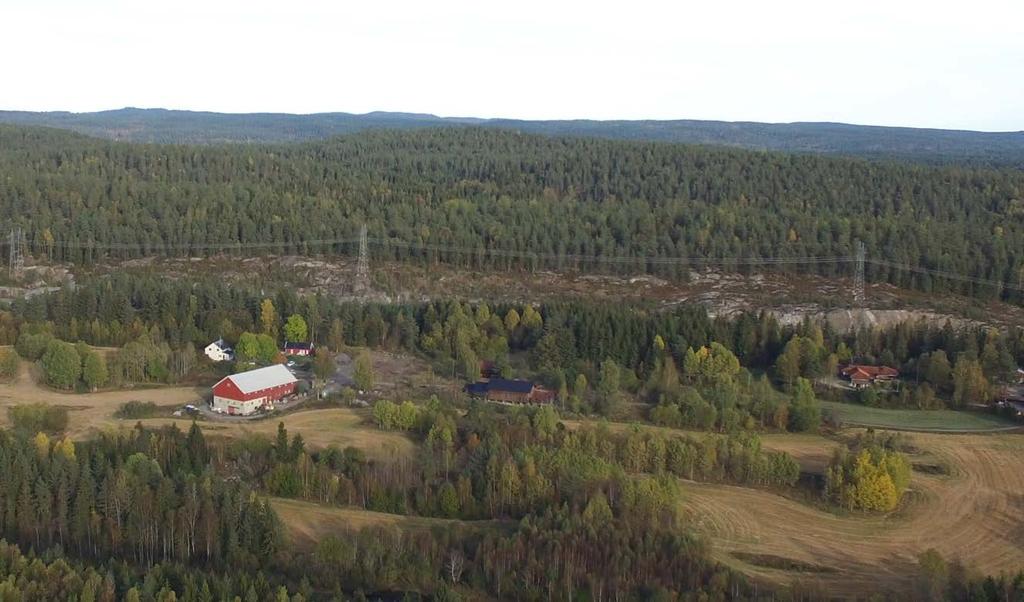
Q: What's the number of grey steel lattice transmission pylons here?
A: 3